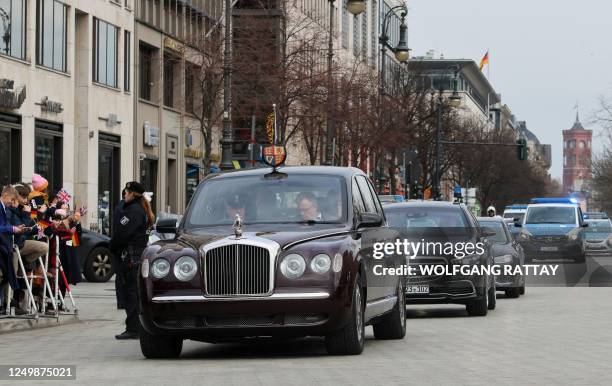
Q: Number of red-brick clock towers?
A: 1